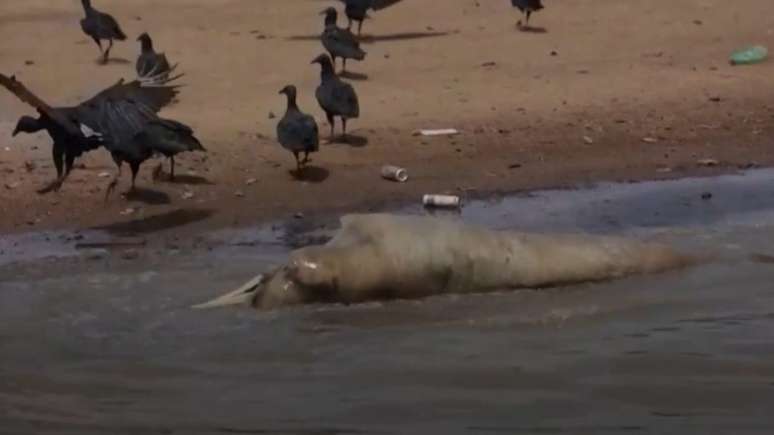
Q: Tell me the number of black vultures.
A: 10